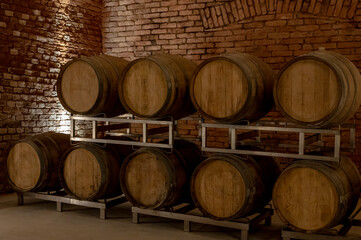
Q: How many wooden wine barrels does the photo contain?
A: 9